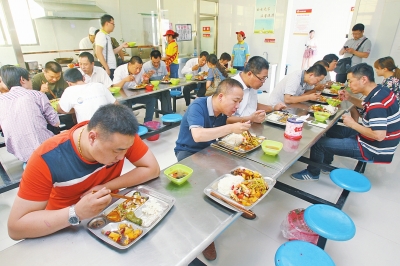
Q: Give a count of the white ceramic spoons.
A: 0